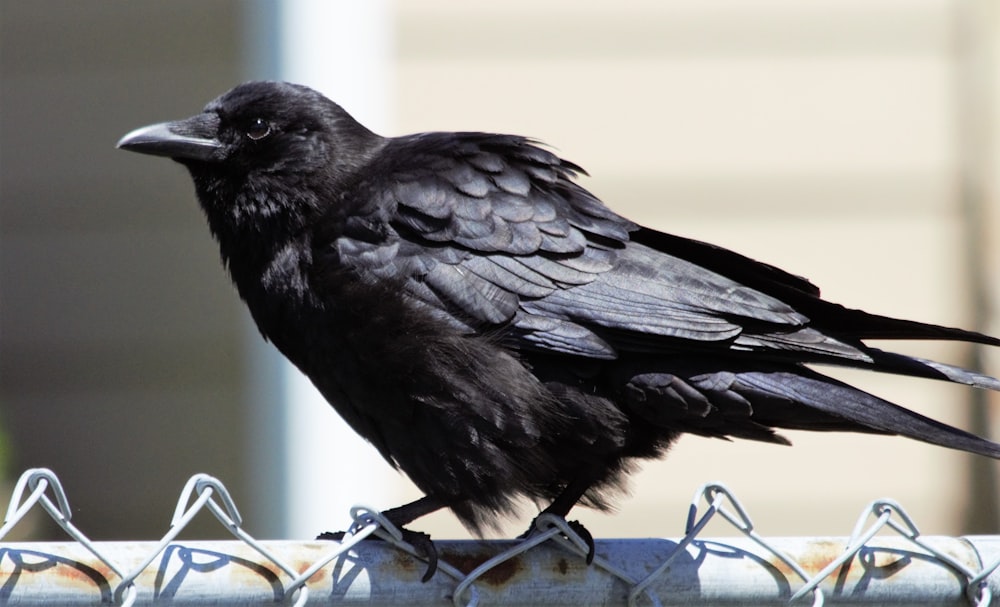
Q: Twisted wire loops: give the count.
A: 6